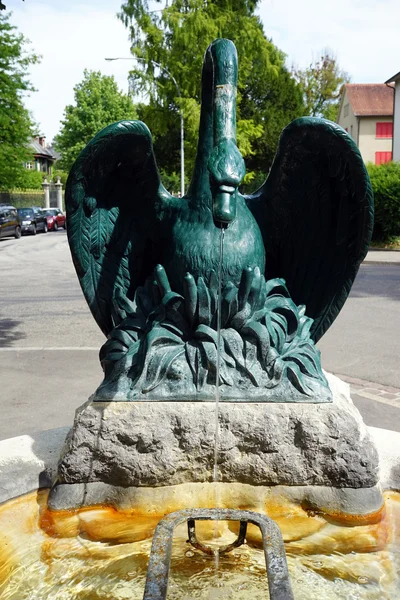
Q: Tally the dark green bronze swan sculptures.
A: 1